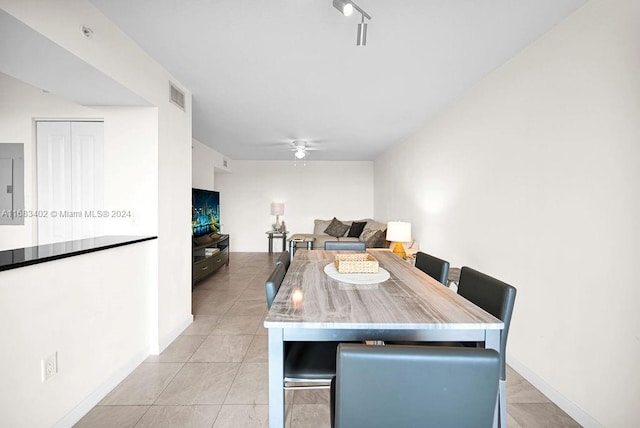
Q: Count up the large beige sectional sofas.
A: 1